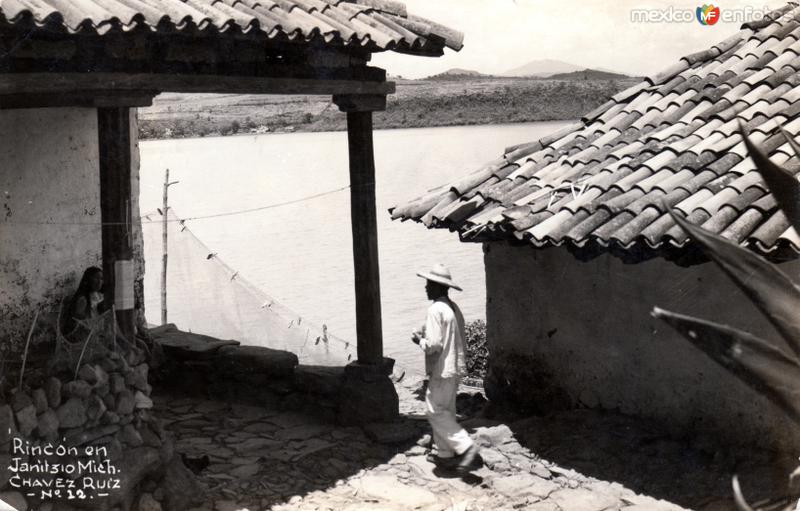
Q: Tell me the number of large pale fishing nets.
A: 1